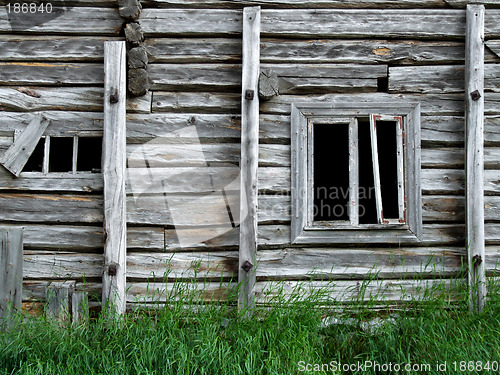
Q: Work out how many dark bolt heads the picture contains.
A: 6